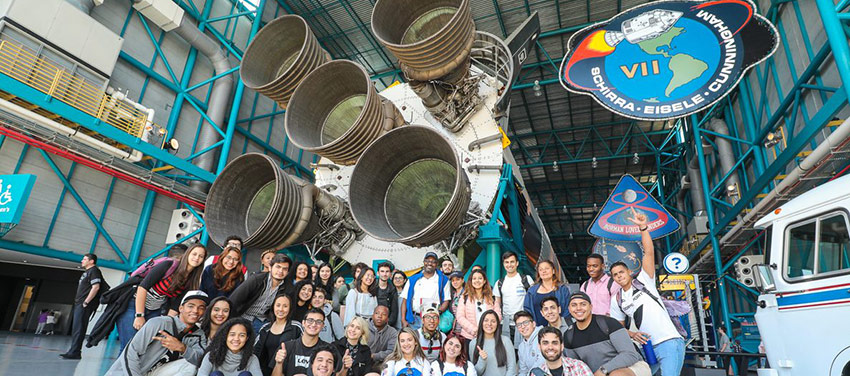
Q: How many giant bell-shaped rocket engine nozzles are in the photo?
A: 5